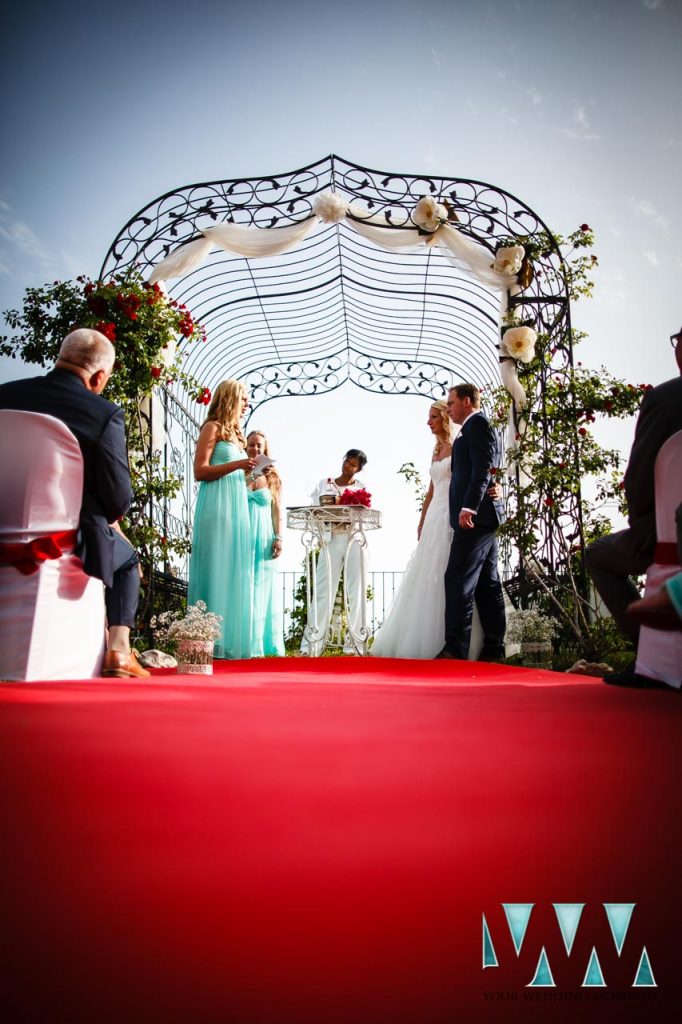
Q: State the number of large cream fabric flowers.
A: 4